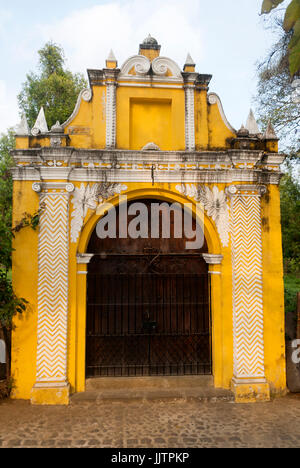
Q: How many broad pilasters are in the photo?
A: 2